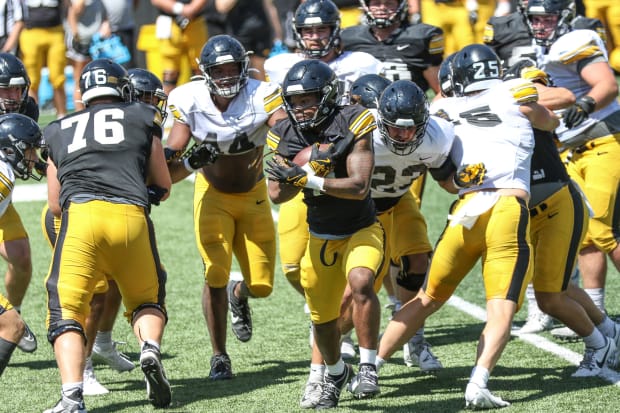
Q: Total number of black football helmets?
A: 13